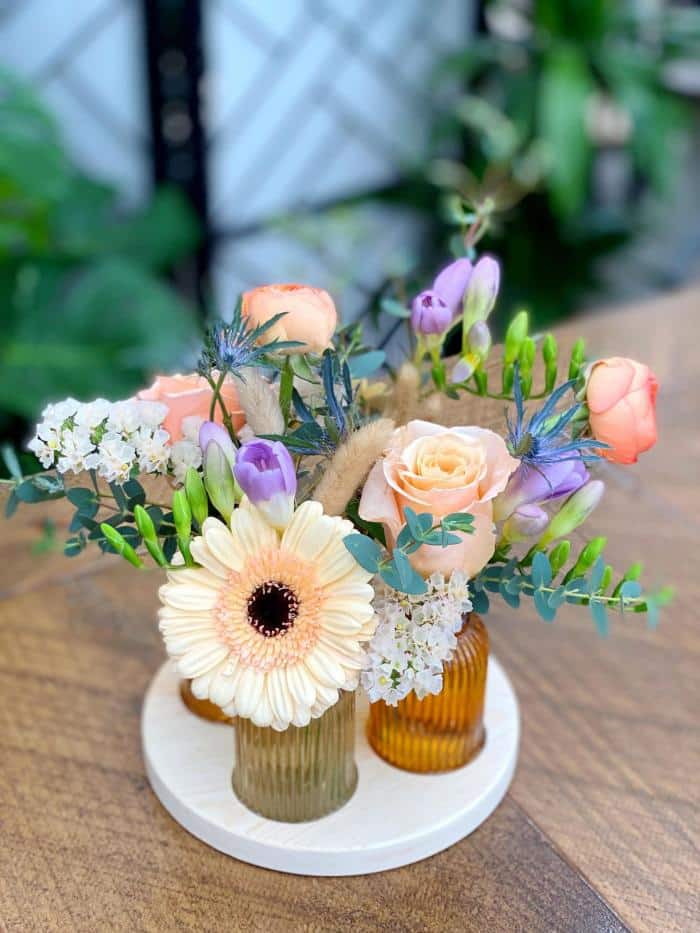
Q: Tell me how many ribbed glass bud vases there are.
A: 3